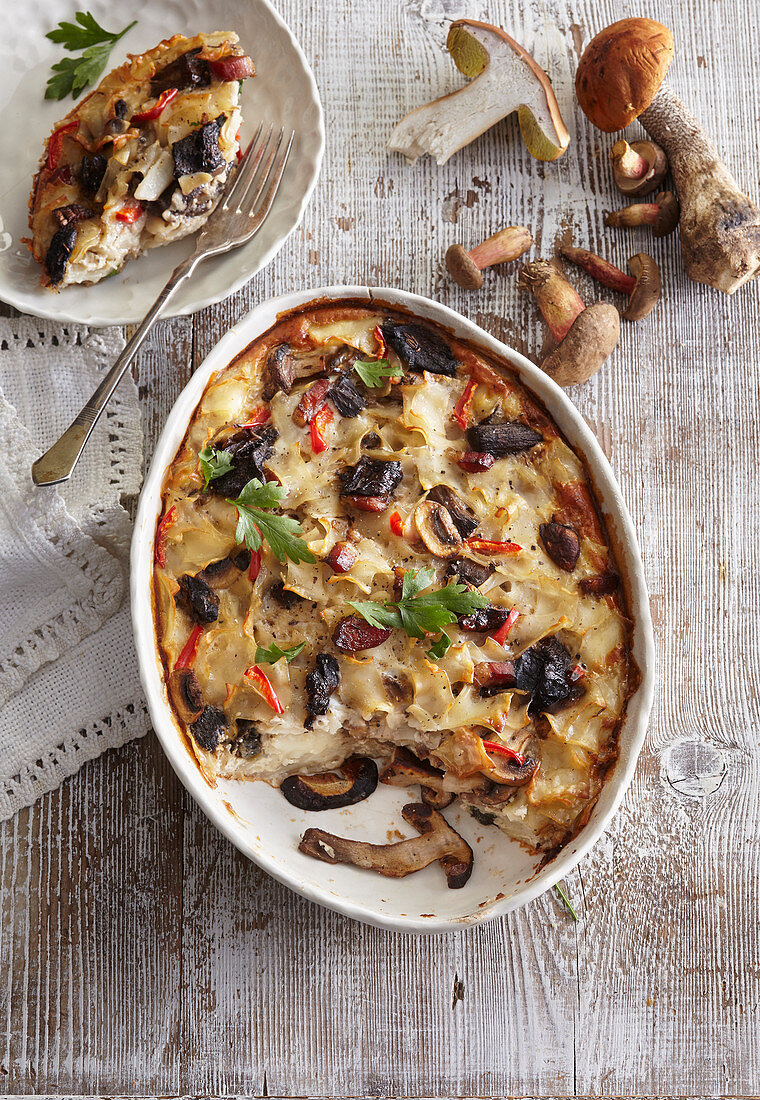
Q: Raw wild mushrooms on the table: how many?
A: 7